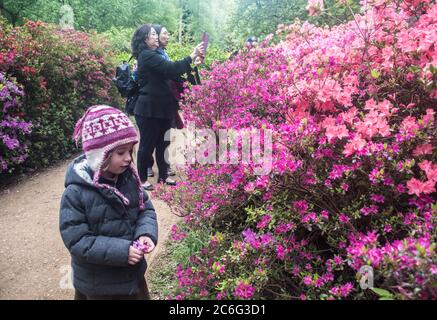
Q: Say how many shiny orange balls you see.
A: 0